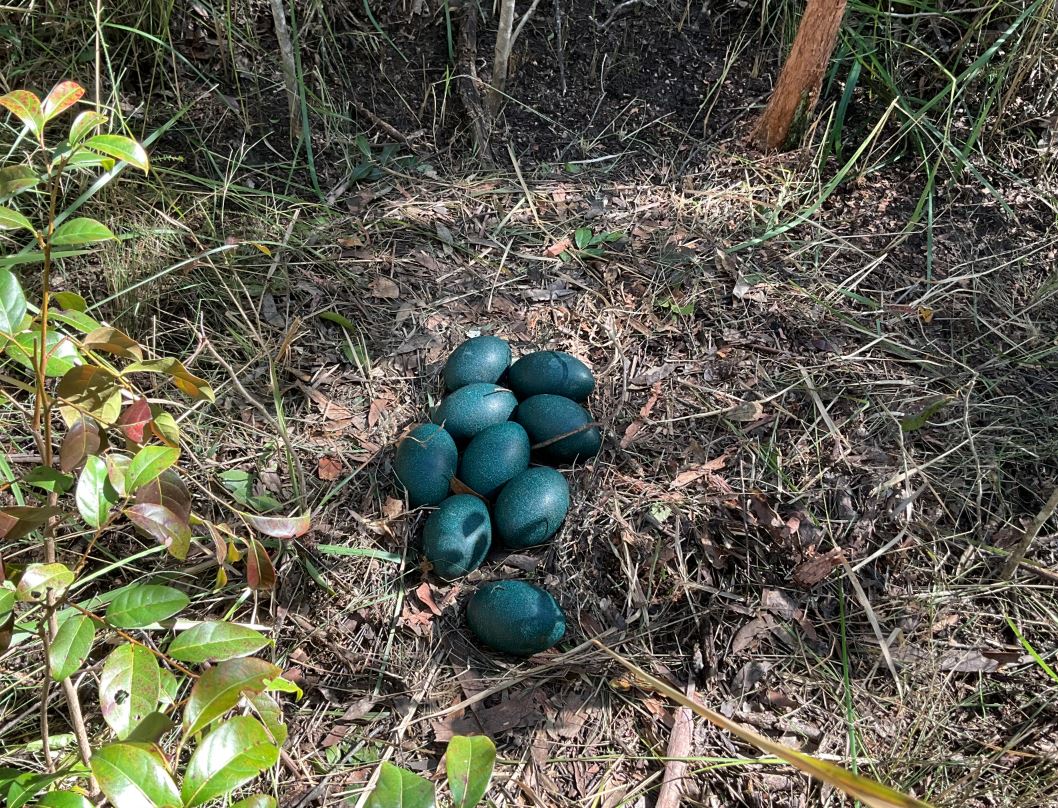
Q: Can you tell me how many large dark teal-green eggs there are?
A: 9